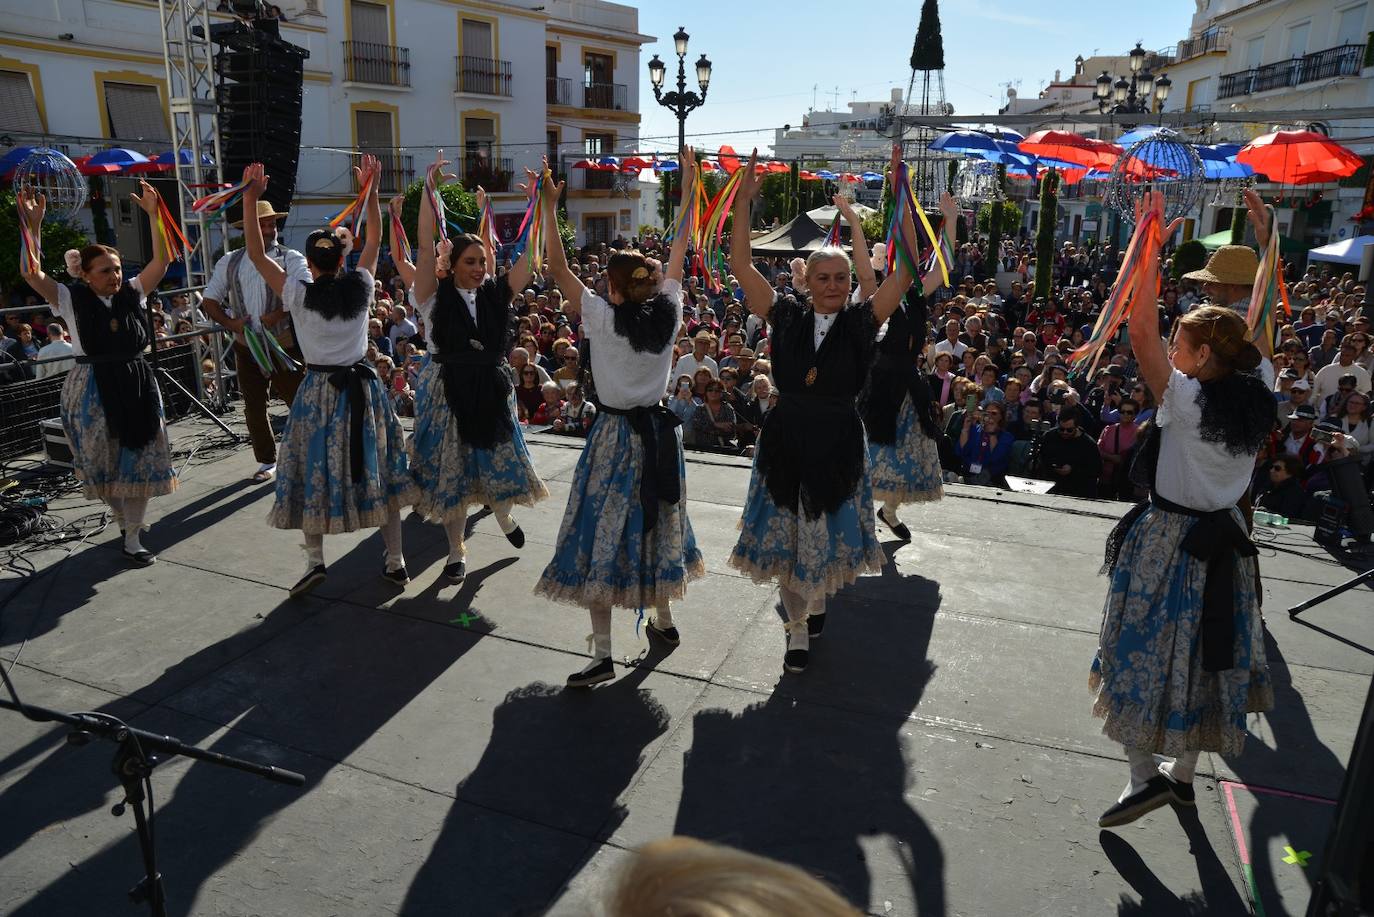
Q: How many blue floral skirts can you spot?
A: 7